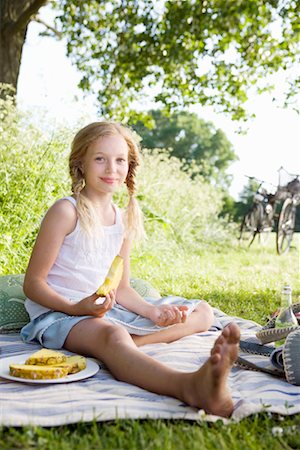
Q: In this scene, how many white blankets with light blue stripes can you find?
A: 1